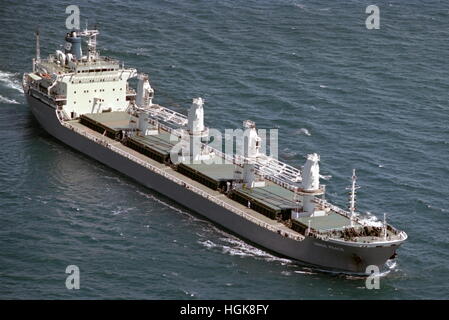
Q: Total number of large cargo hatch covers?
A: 5